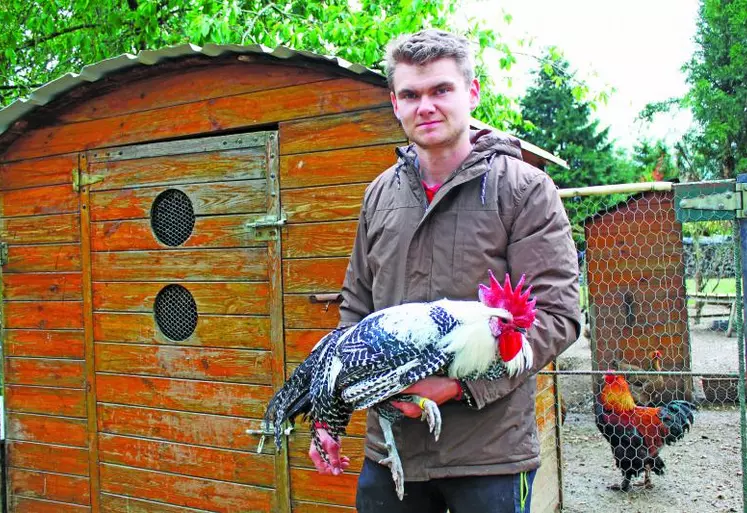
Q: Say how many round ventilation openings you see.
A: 2